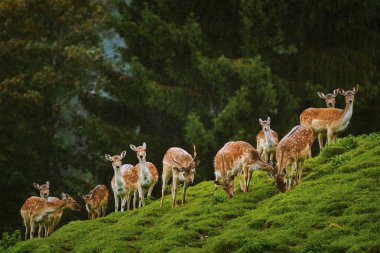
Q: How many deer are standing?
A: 12